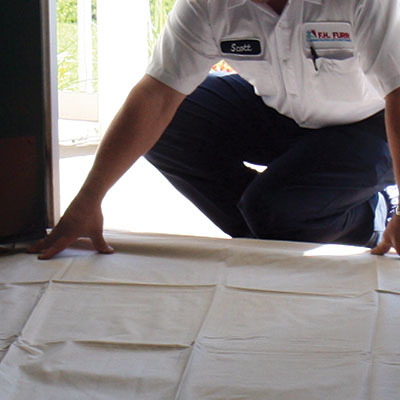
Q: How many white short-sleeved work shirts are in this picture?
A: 1